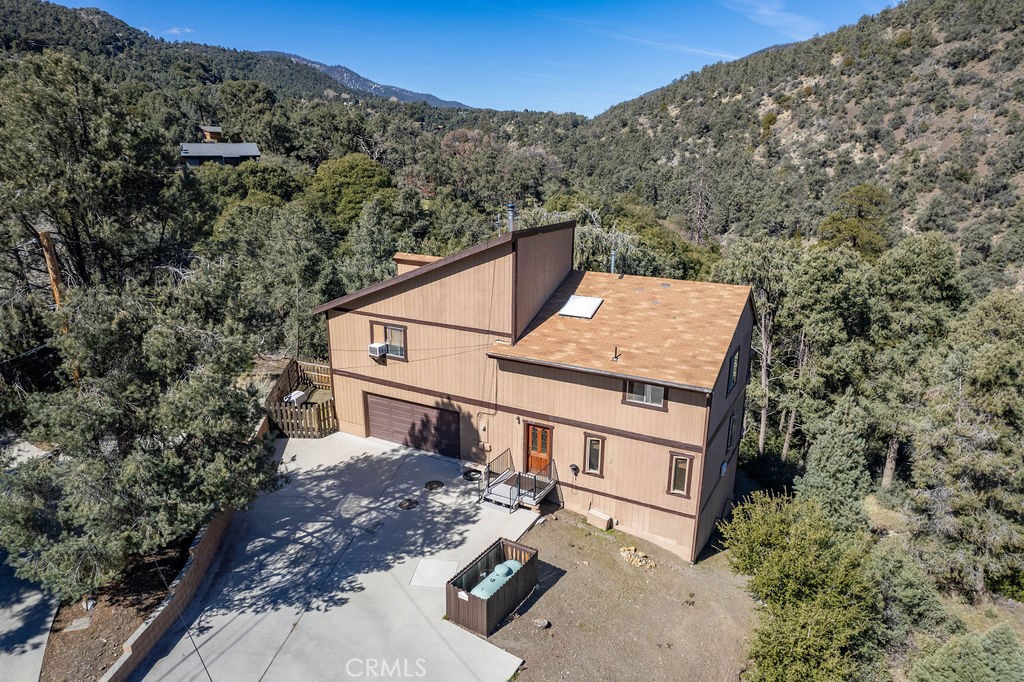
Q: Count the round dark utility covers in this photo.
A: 3